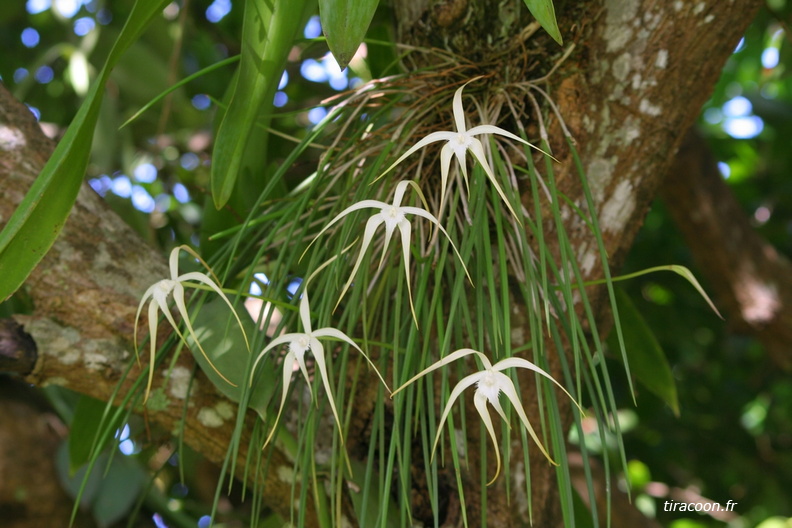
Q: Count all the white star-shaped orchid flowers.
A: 5